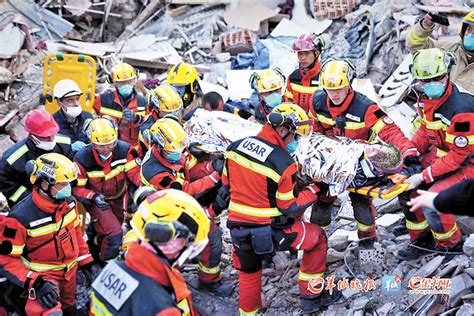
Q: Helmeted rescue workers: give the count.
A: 15